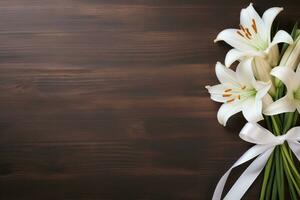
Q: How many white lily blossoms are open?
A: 3